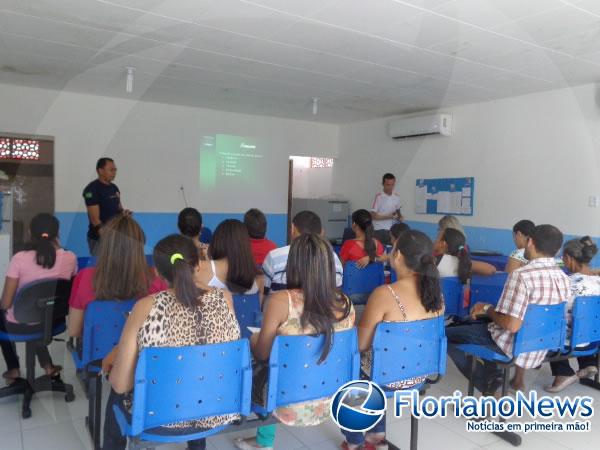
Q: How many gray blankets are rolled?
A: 0